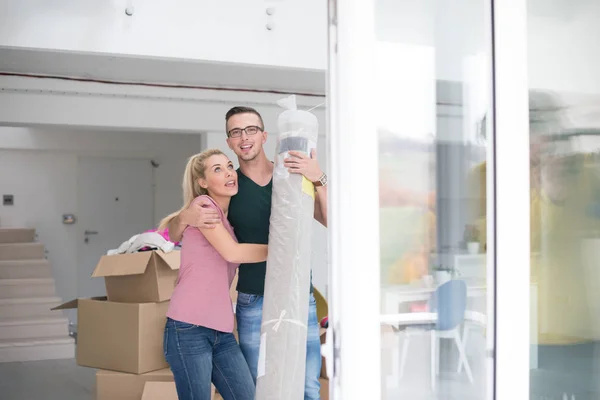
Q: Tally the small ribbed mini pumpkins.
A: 0